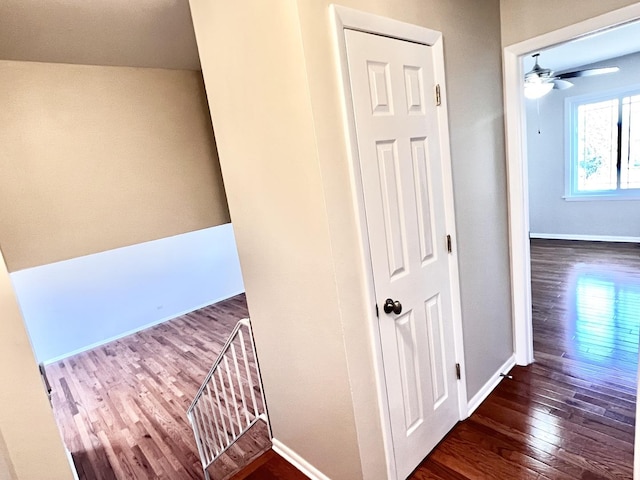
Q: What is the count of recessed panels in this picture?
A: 6